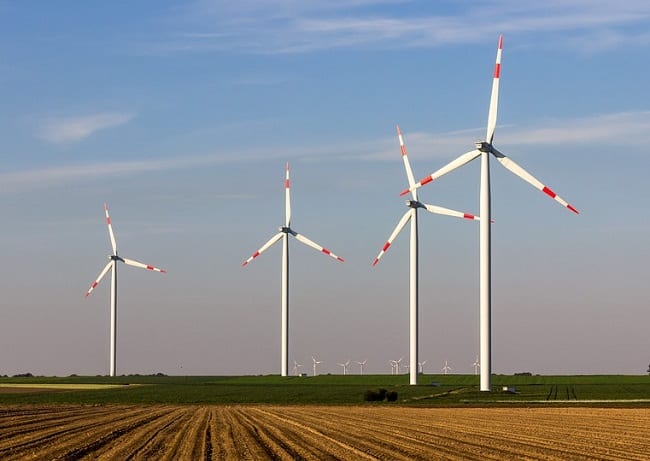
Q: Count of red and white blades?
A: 12